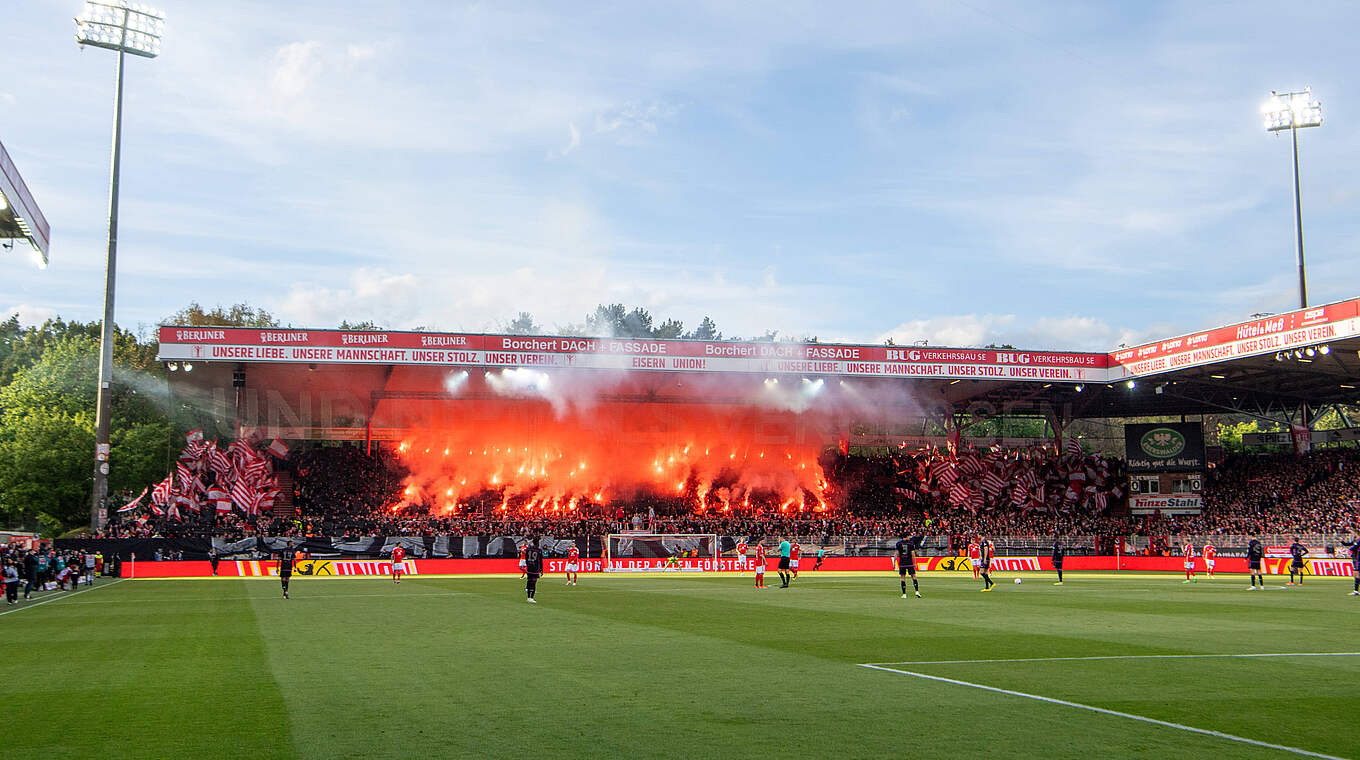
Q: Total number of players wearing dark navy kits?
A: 8